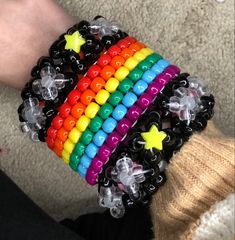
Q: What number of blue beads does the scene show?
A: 11